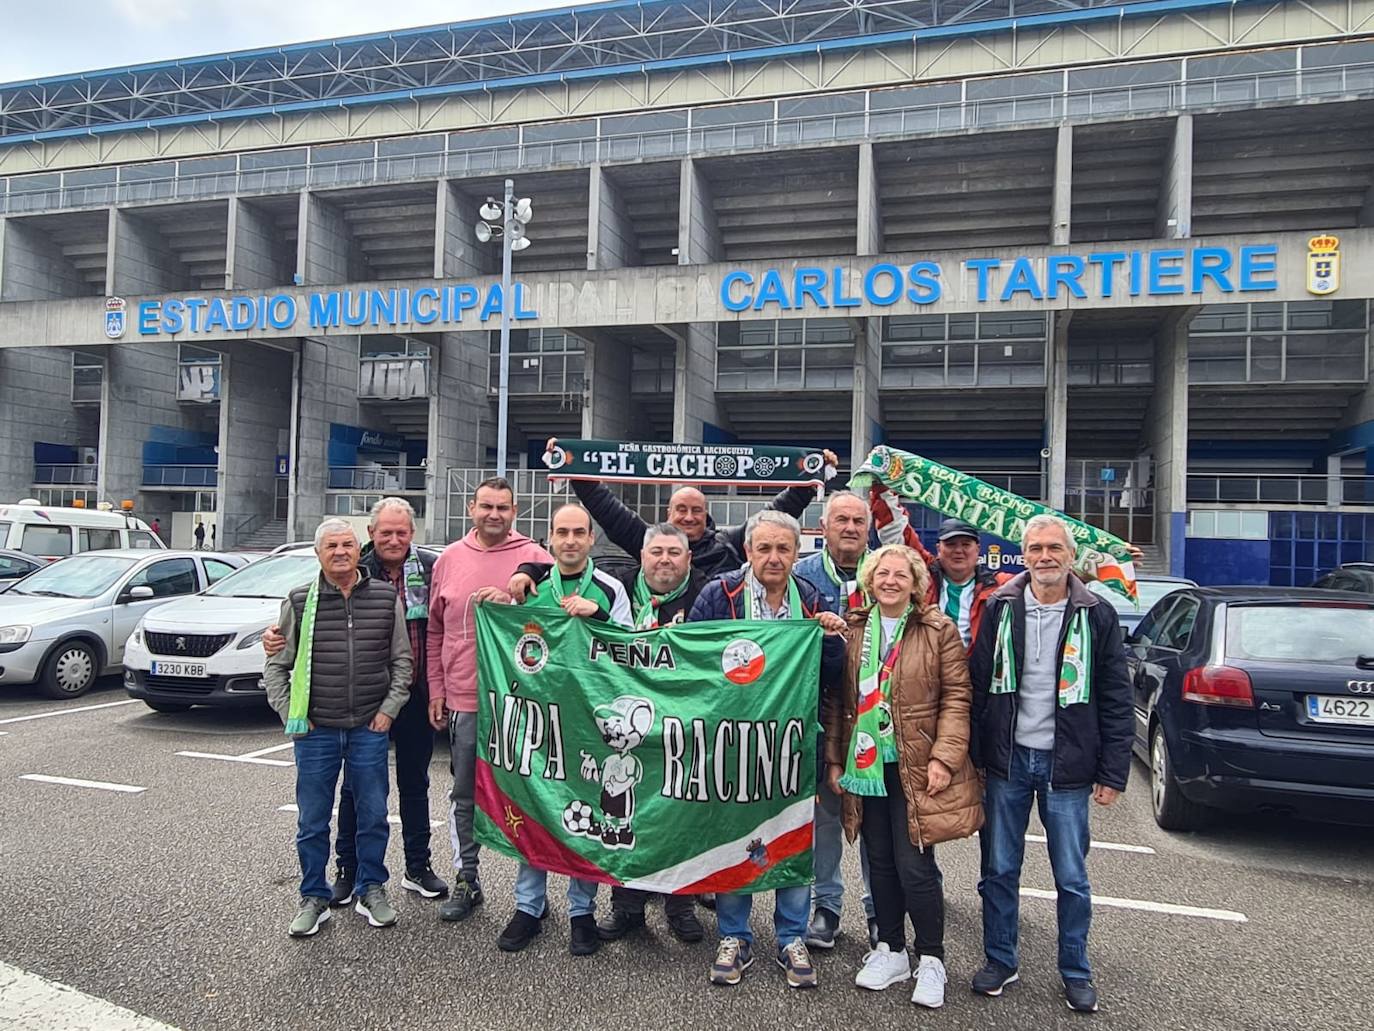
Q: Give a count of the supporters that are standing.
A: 11